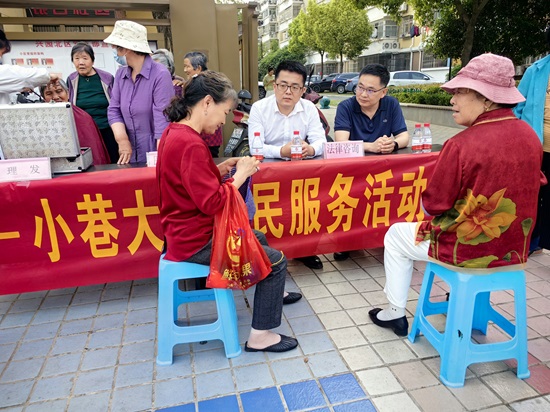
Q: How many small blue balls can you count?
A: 1